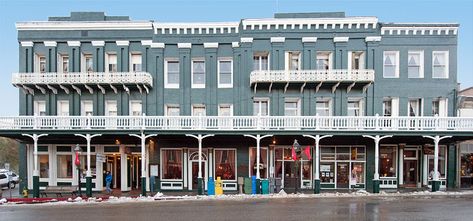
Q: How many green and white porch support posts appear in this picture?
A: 8